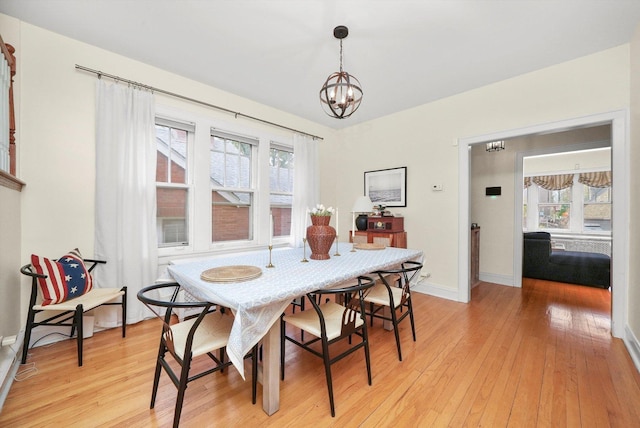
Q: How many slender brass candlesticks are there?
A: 4